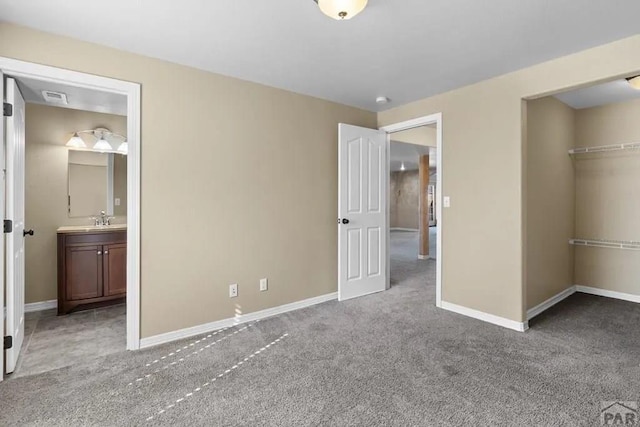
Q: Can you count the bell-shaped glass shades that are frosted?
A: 3